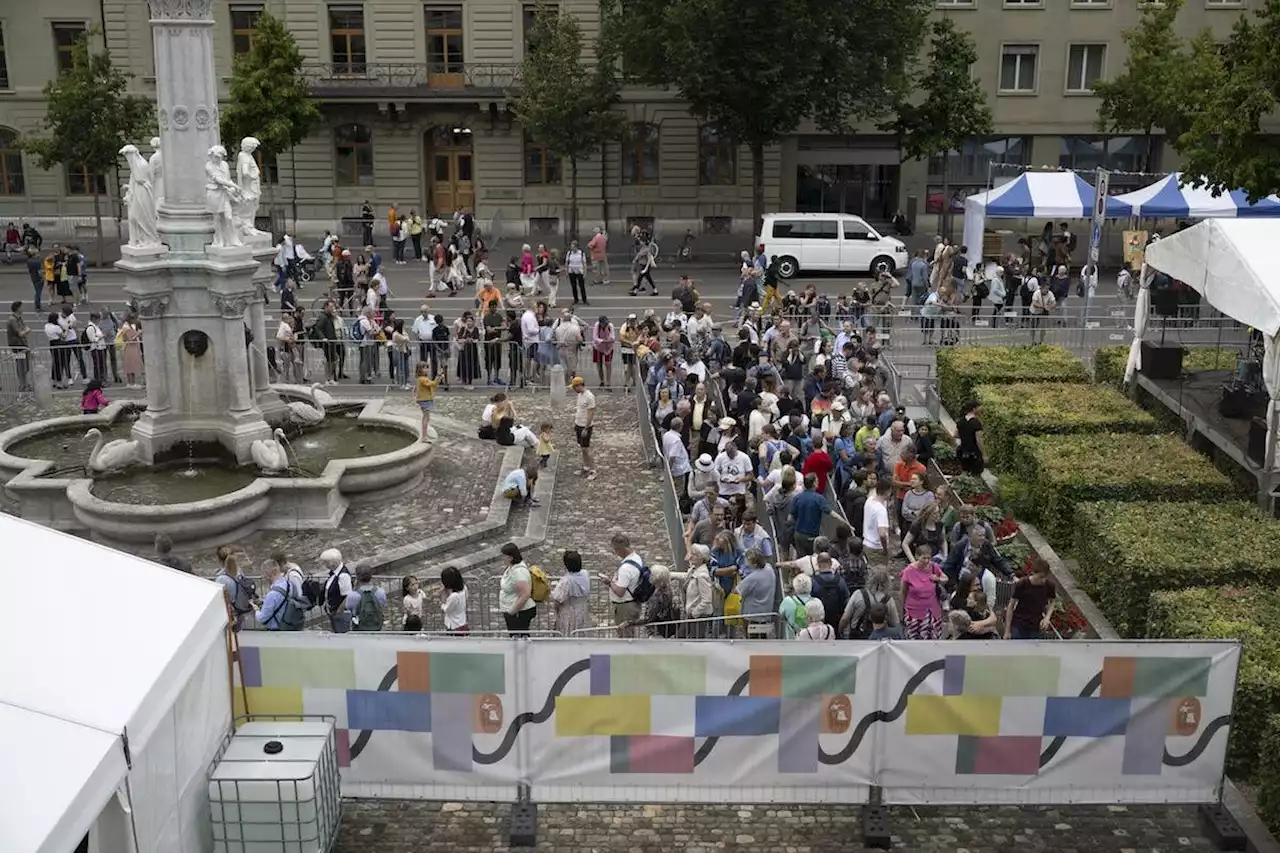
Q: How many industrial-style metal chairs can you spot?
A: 0